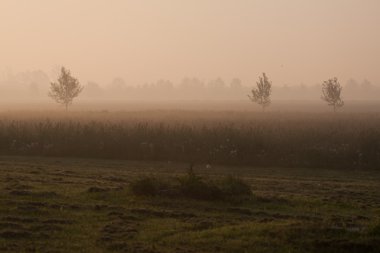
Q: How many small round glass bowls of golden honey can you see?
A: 0